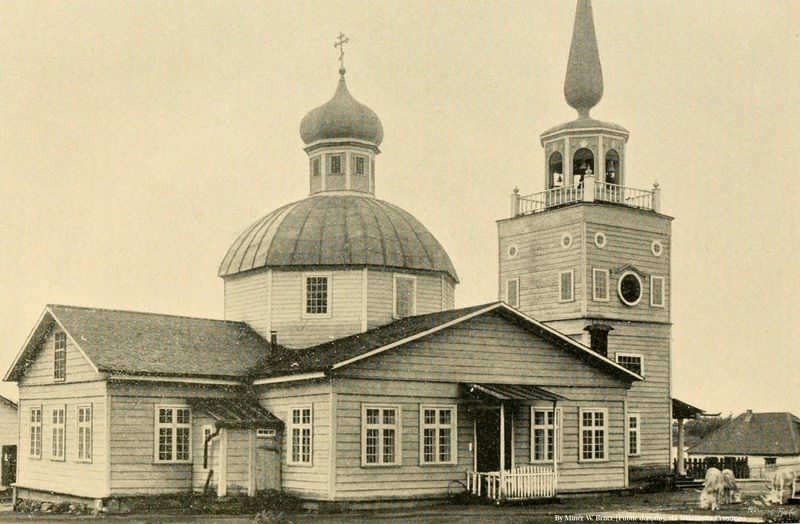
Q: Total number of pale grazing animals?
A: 3